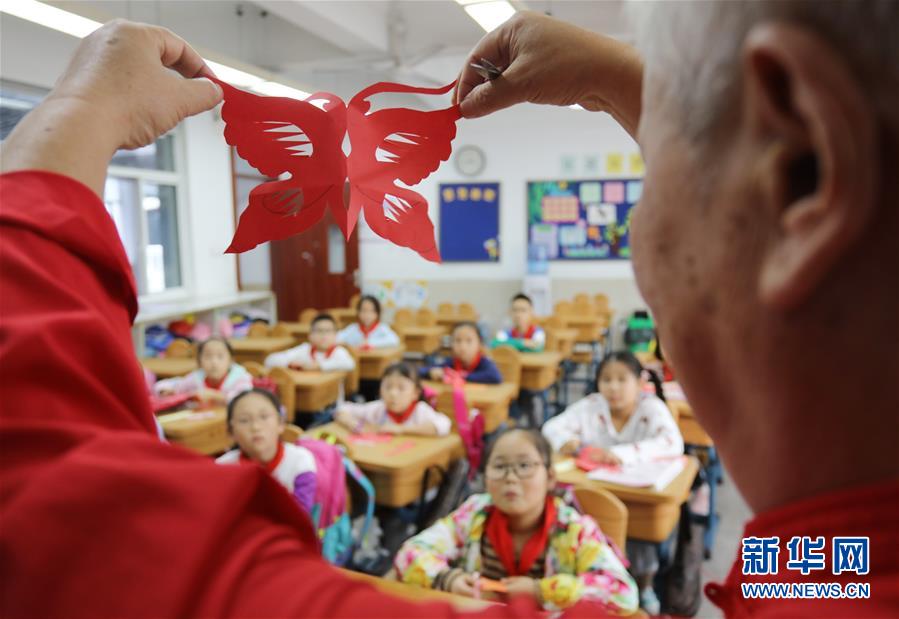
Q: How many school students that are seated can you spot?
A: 9